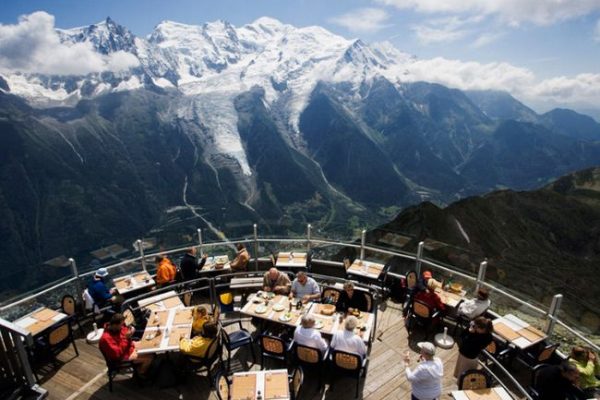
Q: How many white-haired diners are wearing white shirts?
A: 2